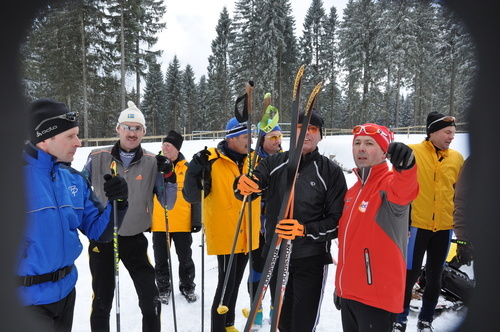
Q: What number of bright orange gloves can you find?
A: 2